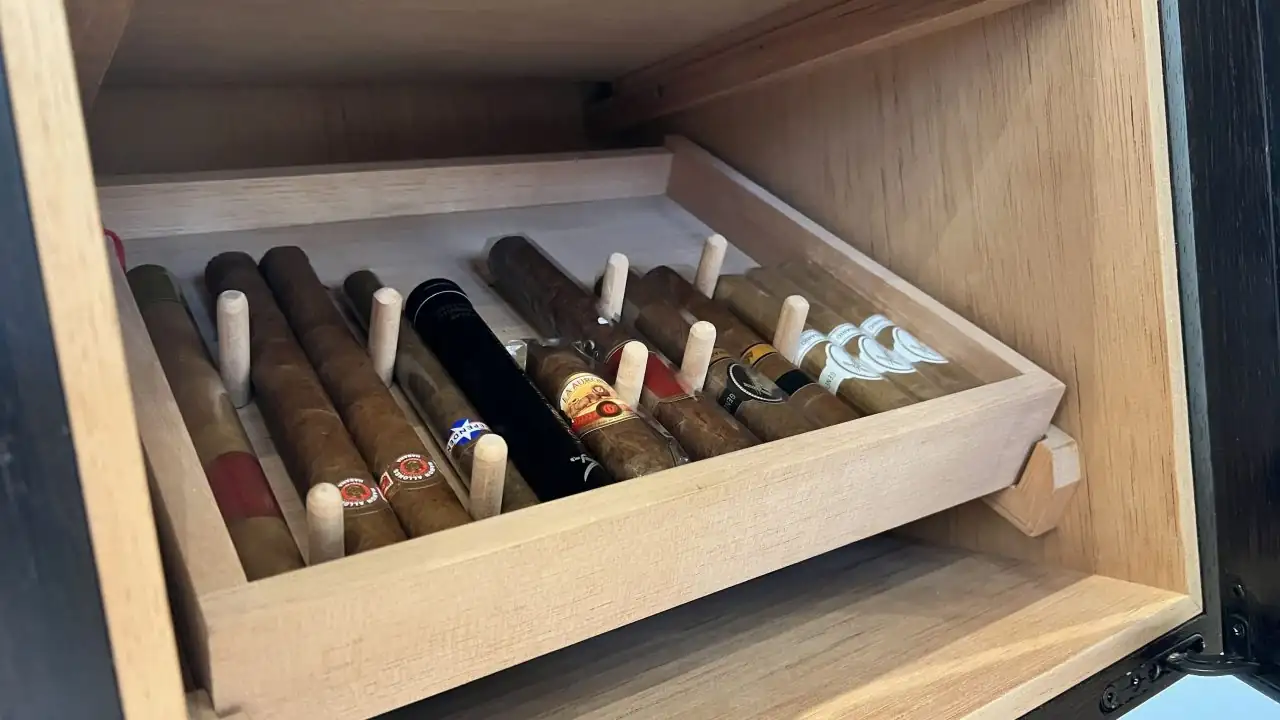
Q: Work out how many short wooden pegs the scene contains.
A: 9